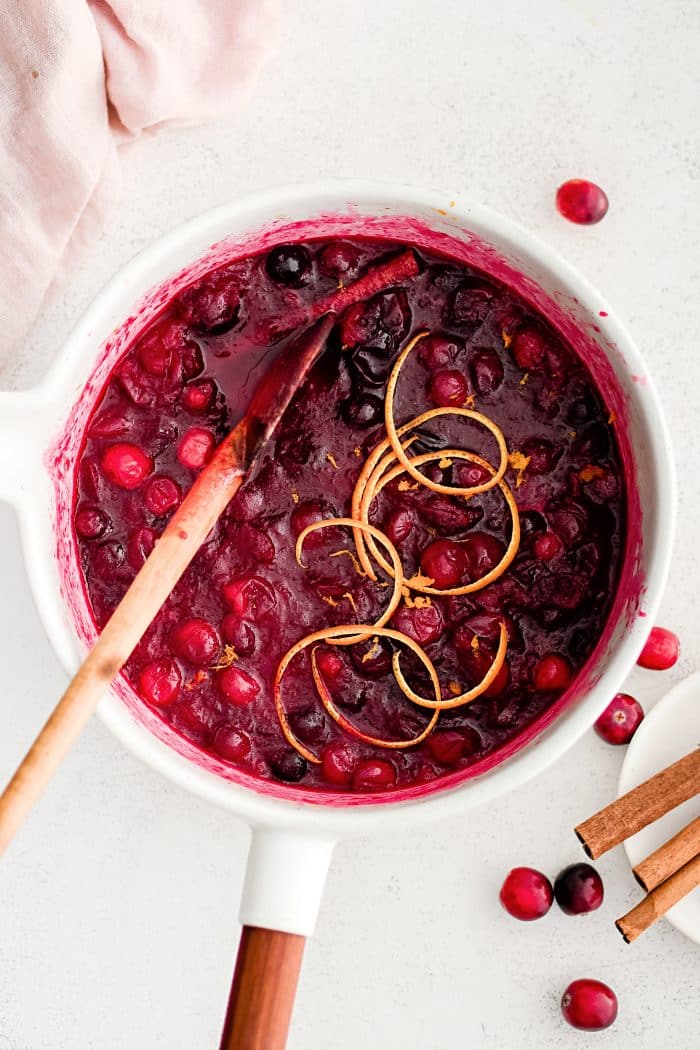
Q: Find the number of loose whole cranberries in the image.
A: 6